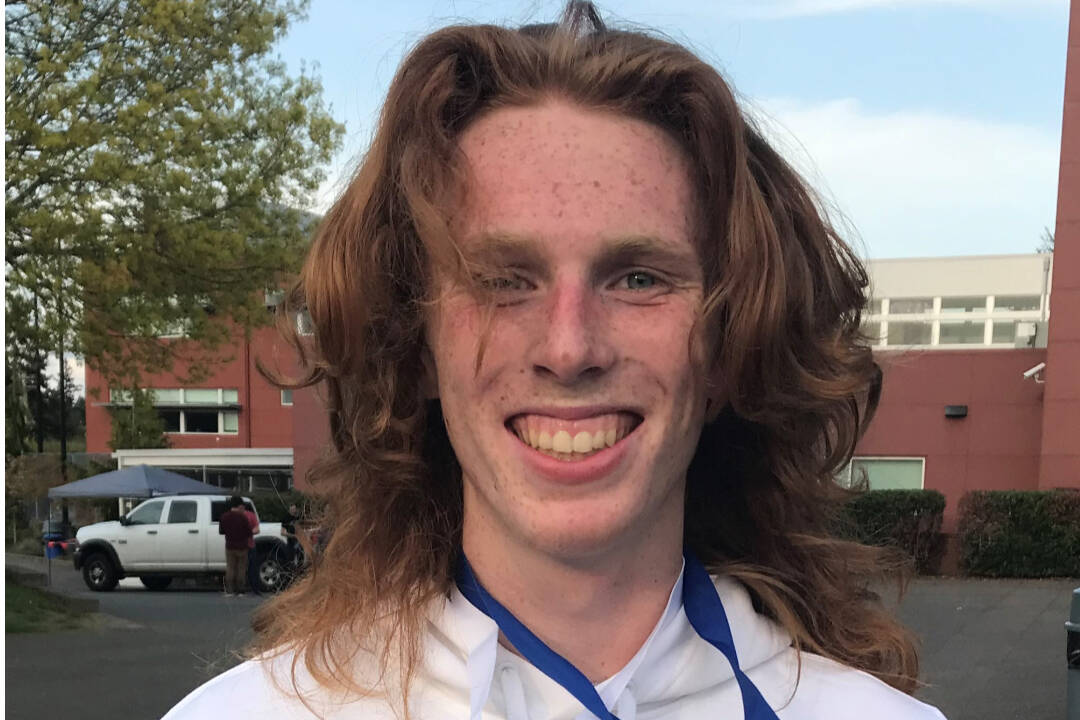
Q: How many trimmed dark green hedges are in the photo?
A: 2